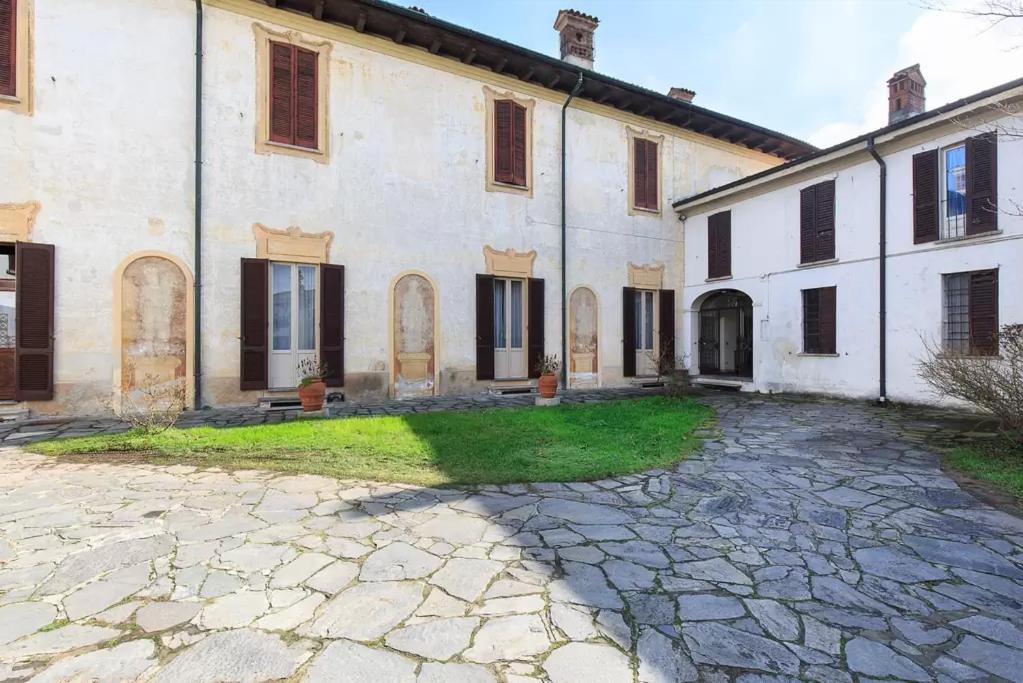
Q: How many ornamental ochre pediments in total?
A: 4